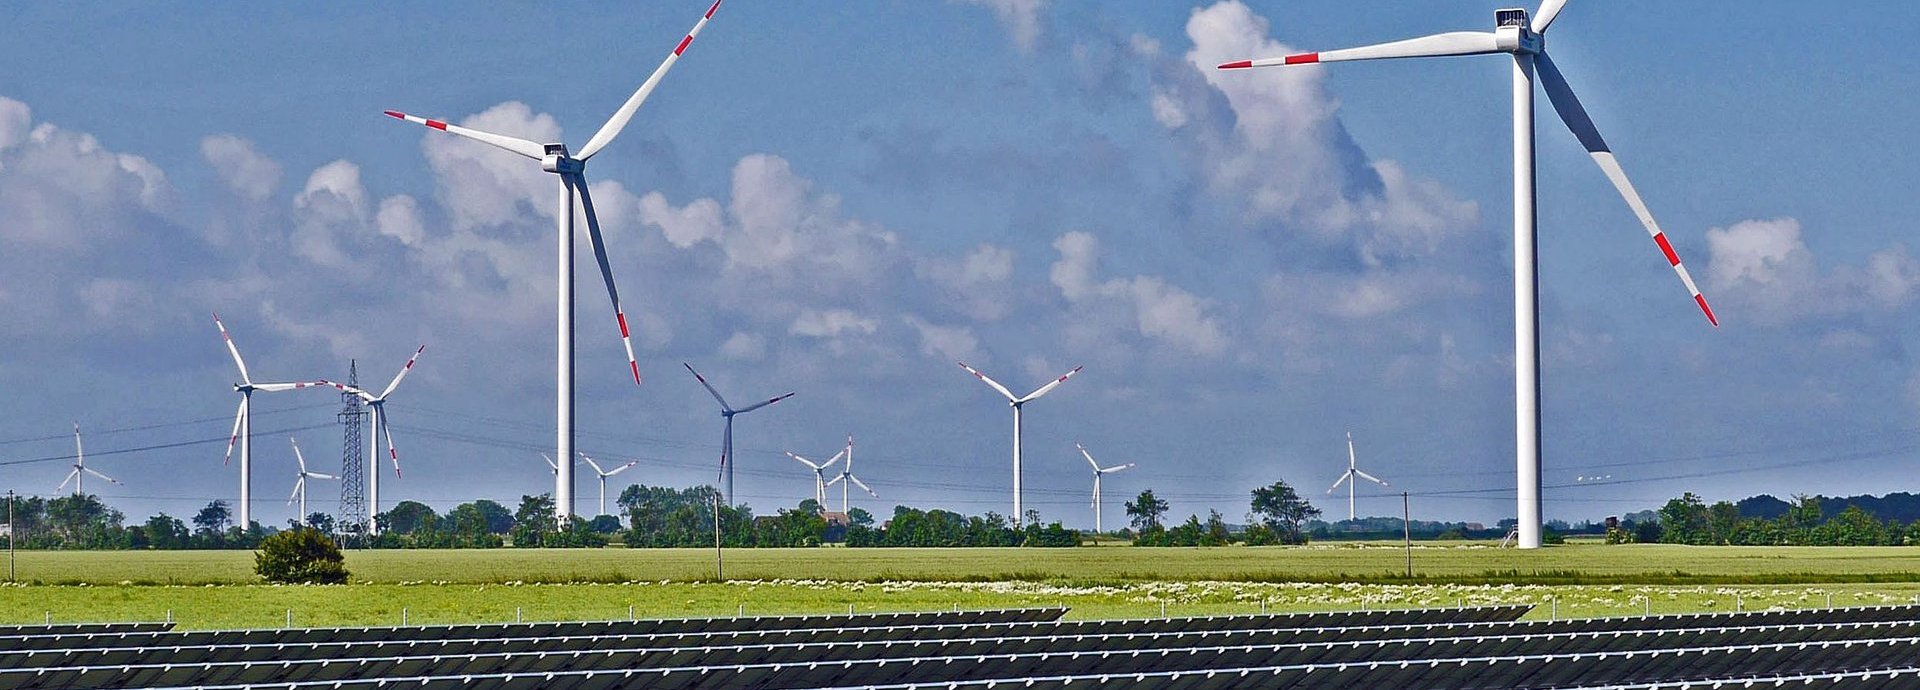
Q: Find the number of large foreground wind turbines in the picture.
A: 2